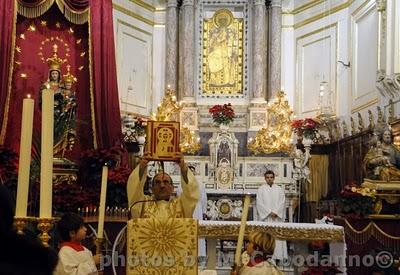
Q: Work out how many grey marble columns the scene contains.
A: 4